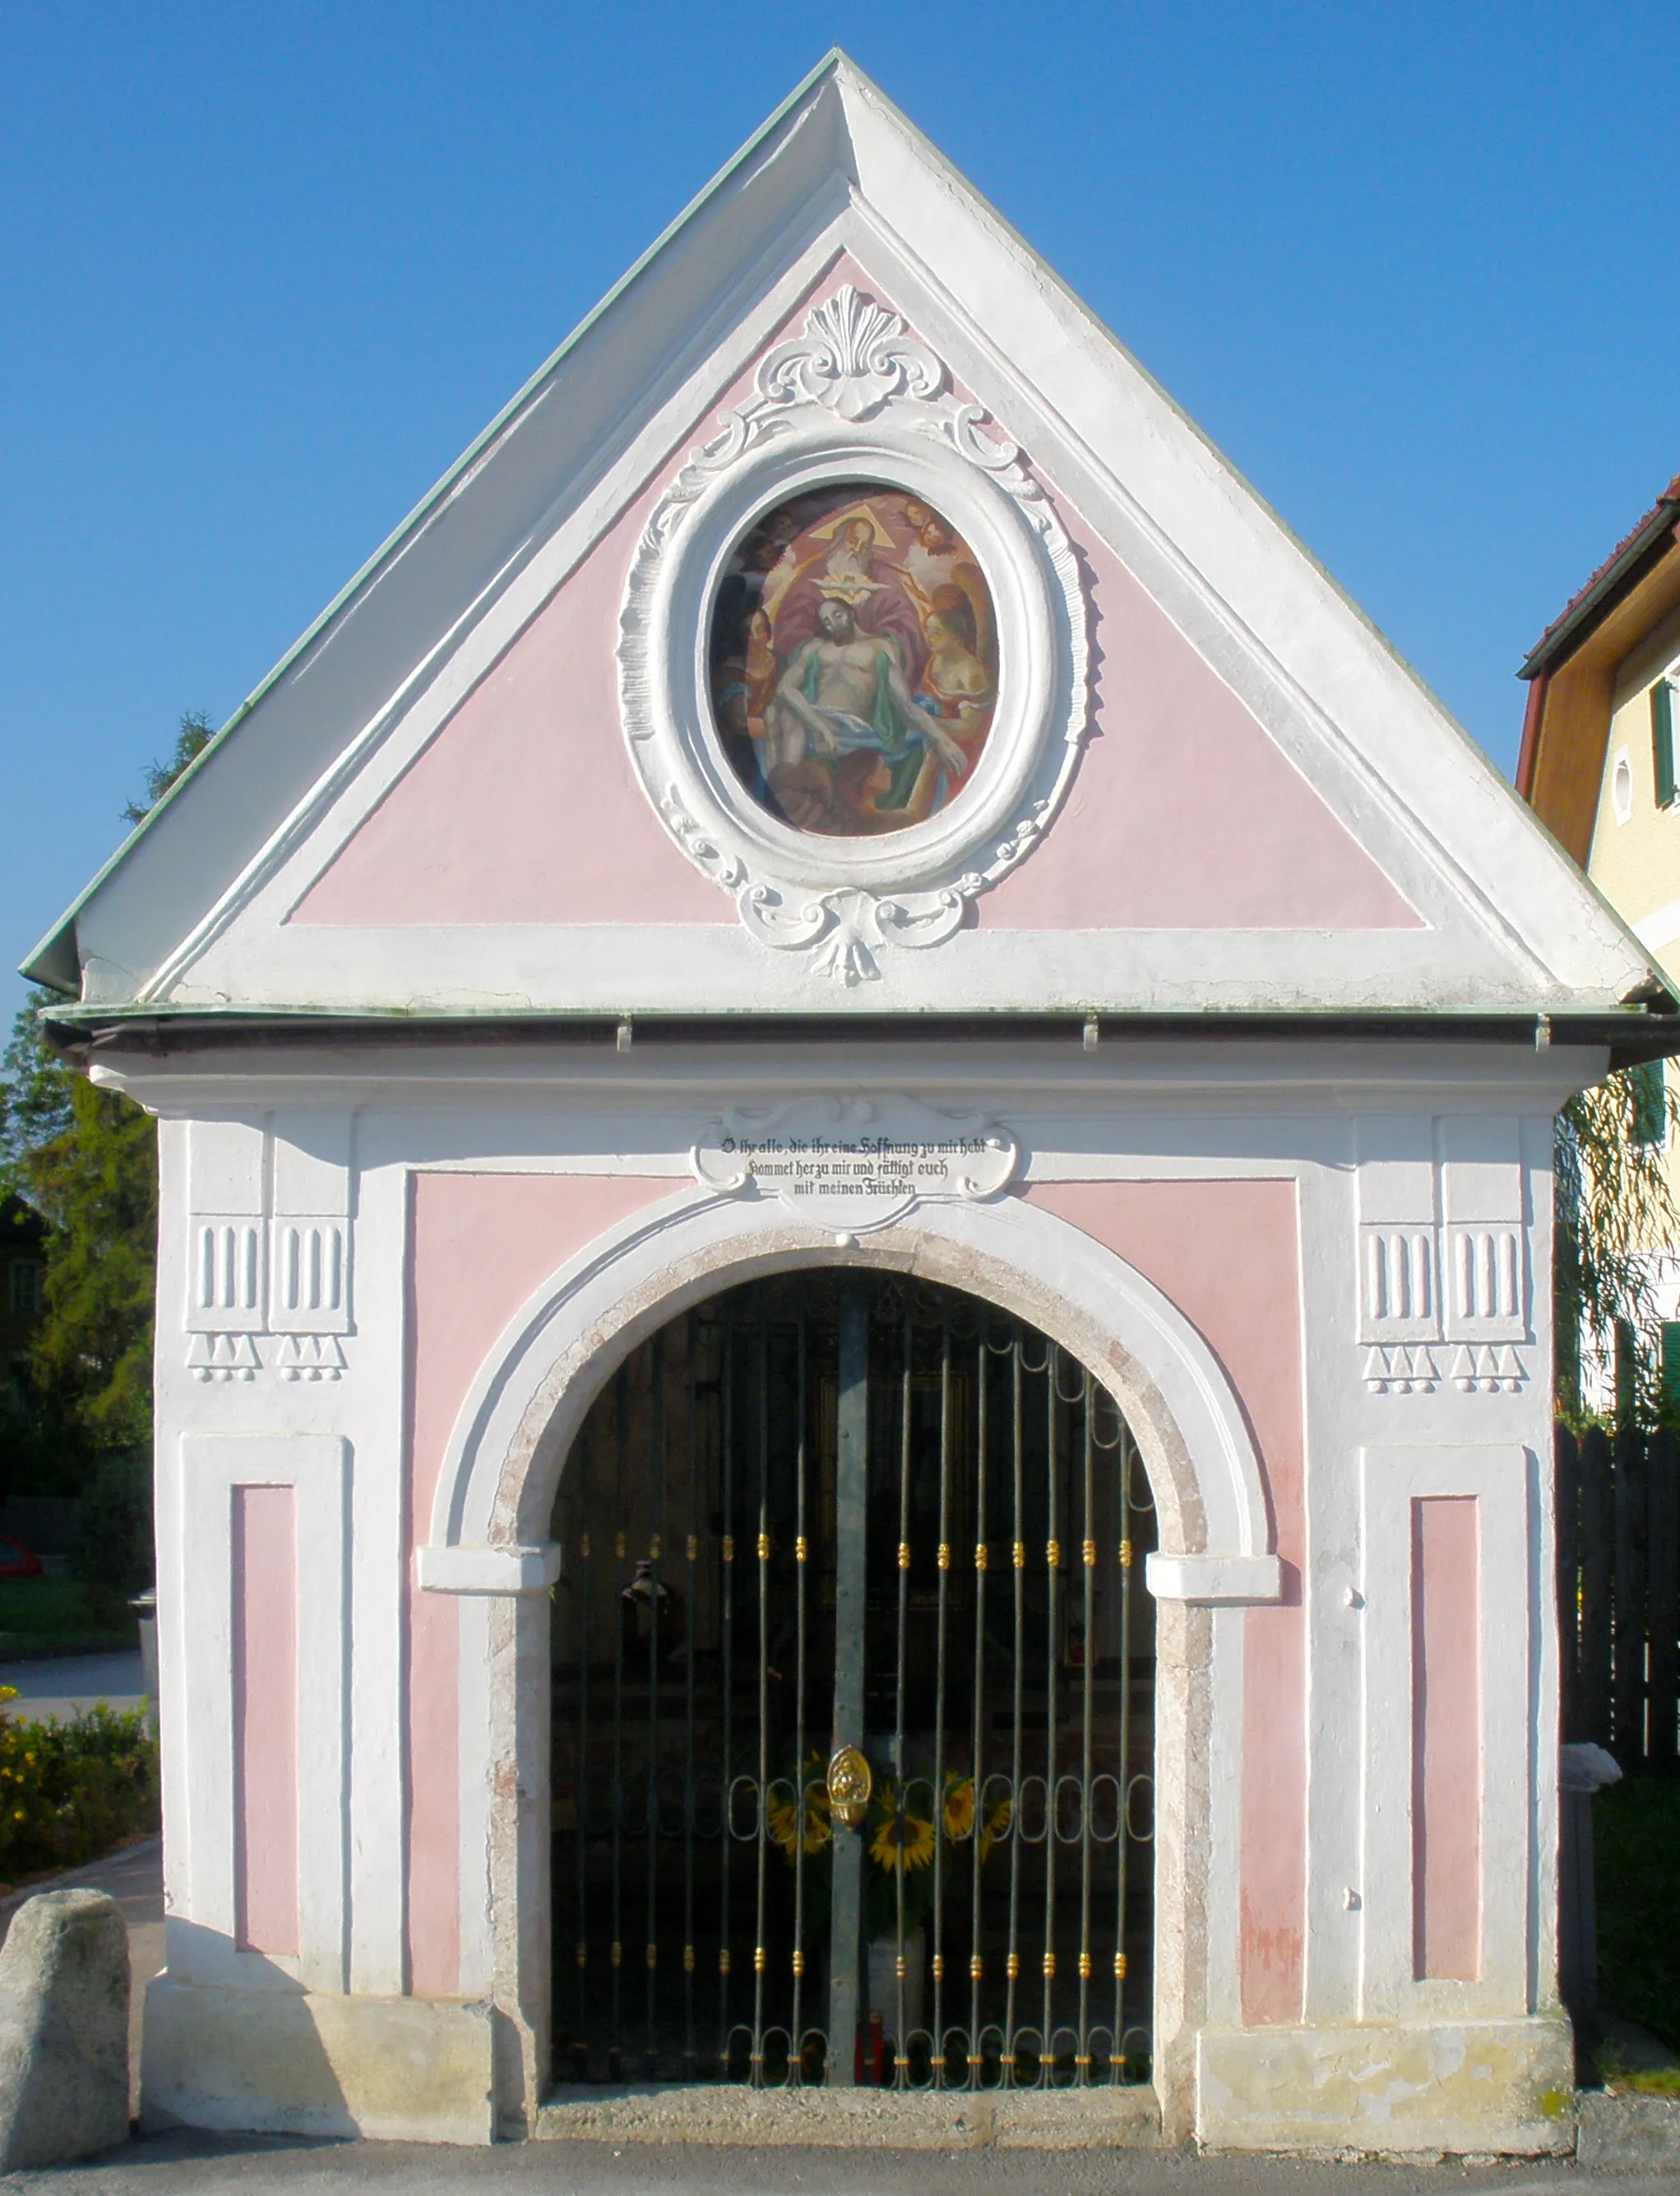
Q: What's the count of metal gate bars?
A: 14